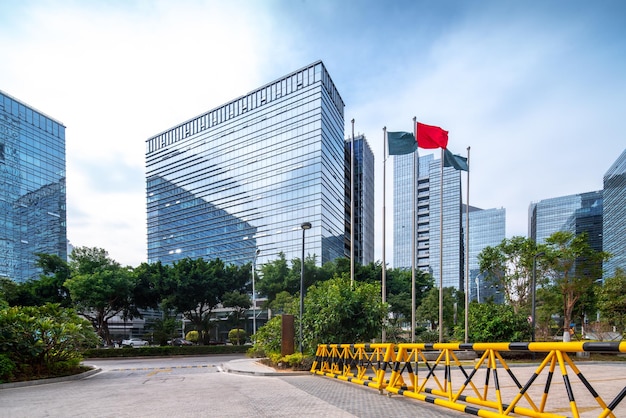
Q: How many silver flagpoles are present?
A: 5